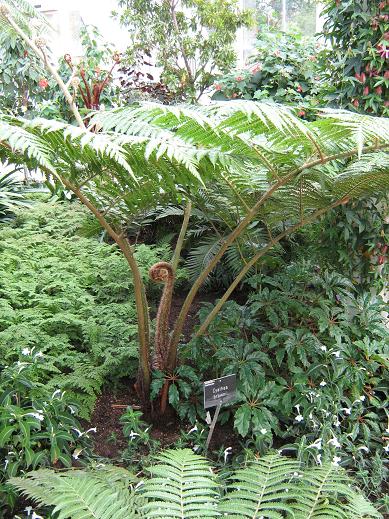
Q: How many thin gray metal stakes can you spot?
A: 1